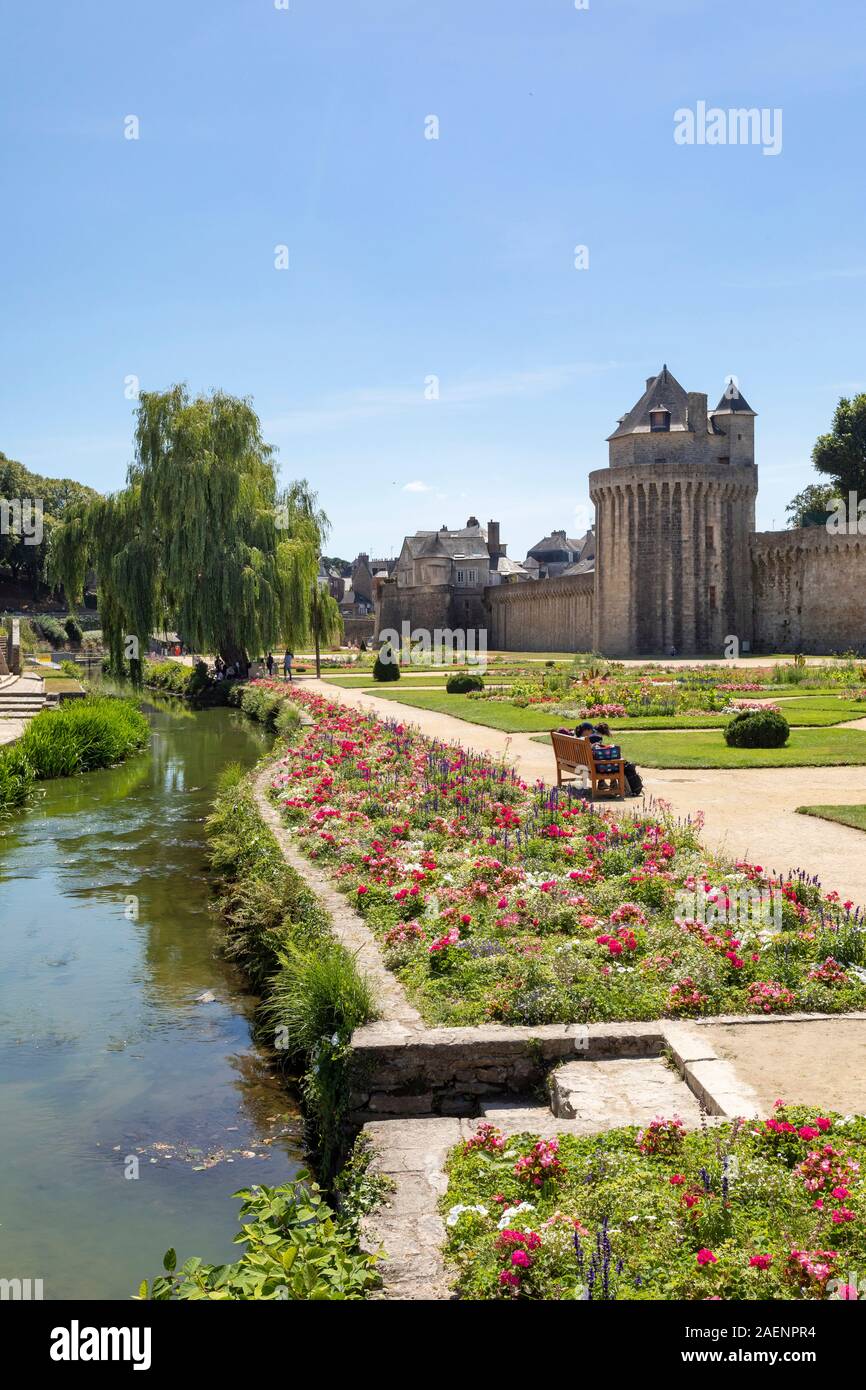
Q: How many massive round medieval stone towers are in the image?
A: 1